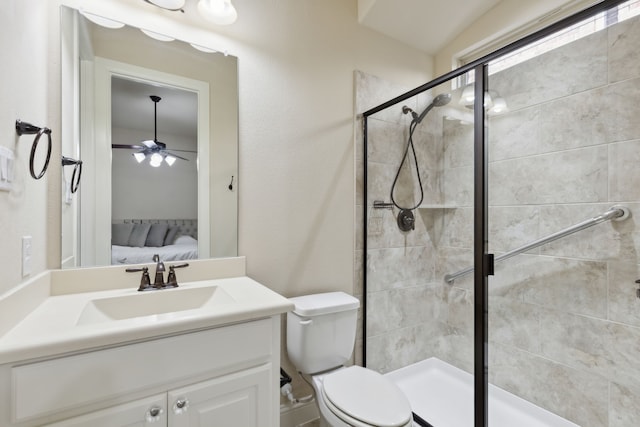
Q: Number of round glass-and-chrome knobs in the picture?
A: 2